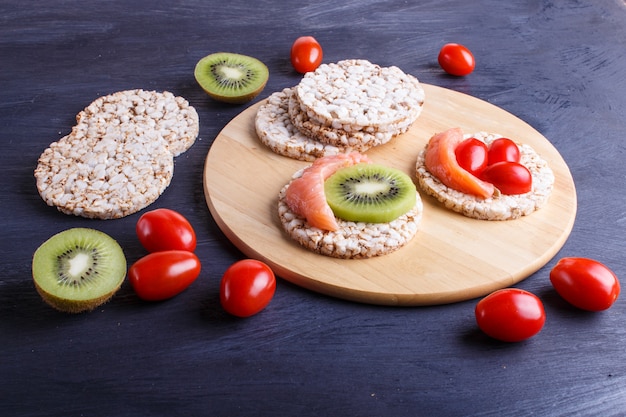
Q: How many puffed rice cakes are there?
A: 7